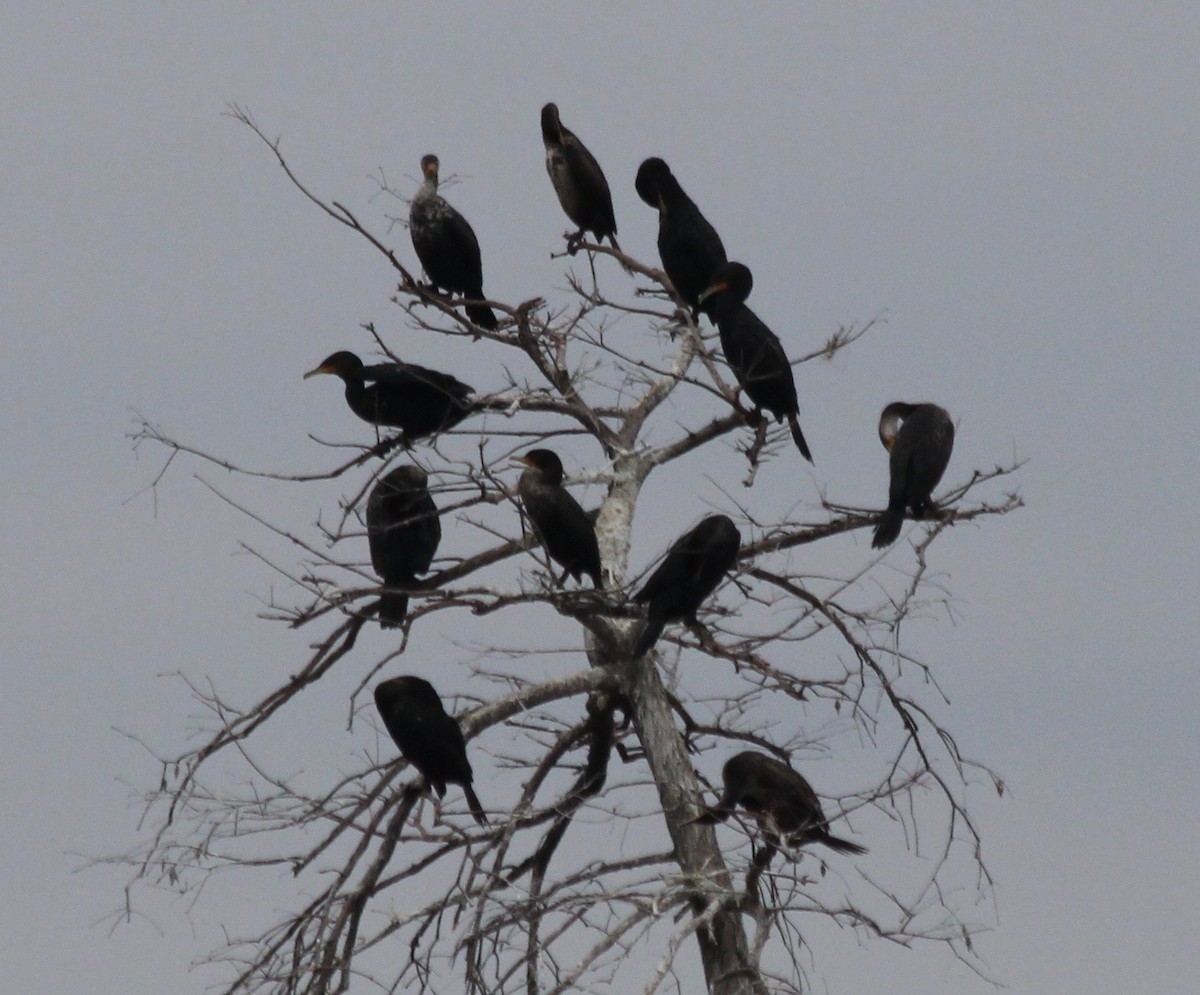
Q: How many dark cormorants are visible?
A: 11